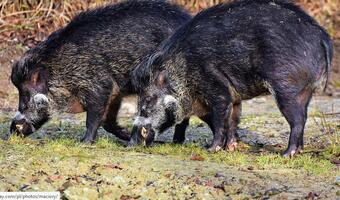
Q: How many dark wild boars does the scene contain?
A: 2